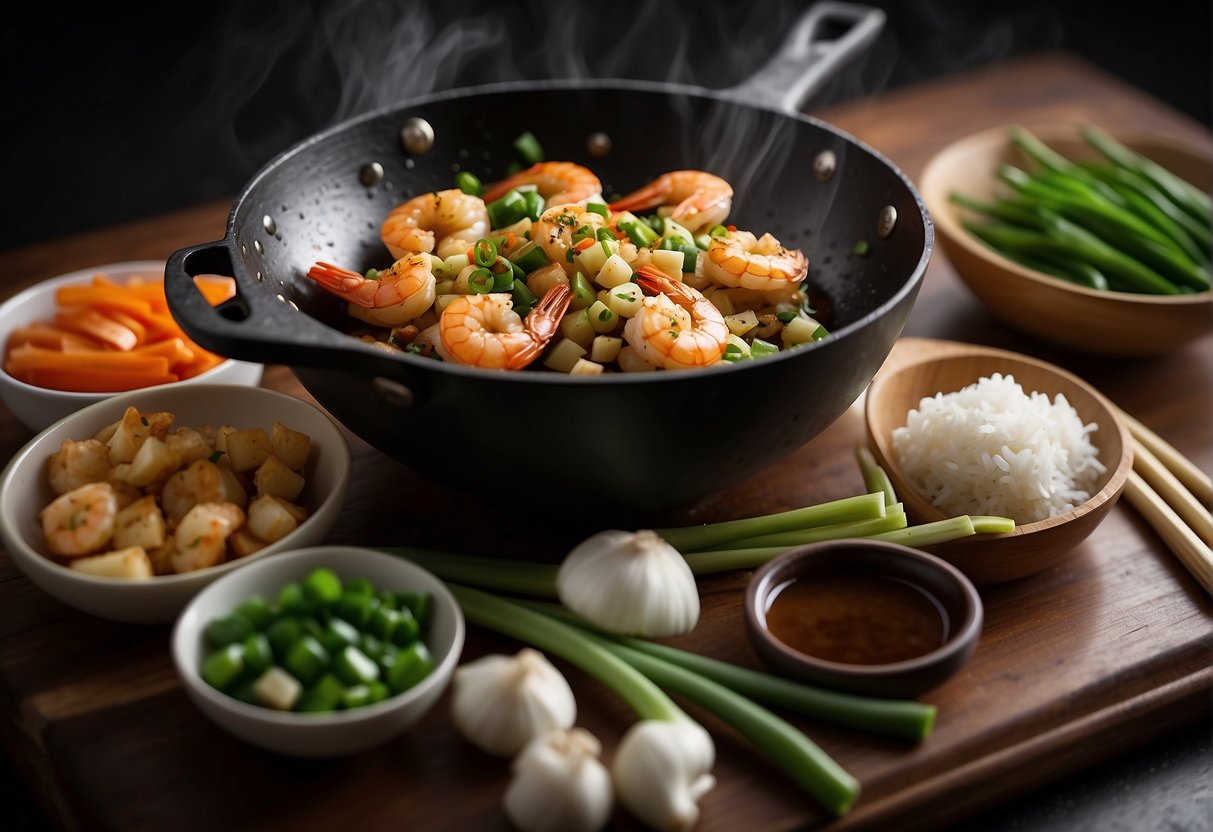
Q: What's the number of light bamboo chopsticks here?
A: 3